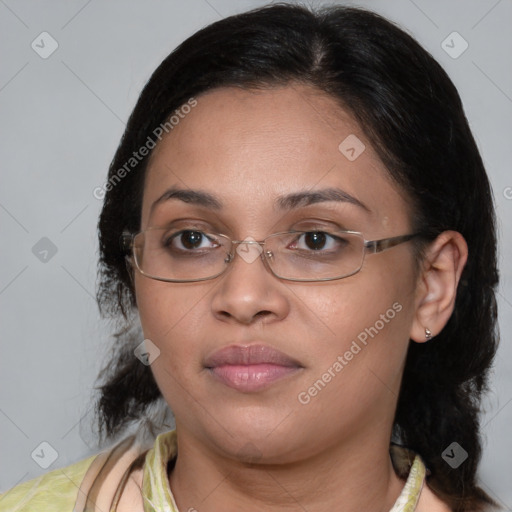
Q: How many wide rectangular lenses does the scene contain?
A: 2